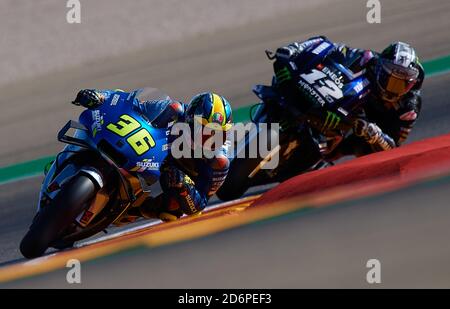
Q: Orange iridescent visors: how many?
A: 1